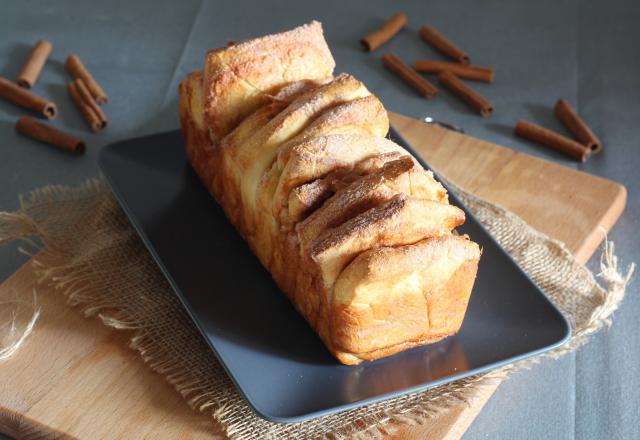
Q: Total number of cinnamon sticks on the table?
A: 12